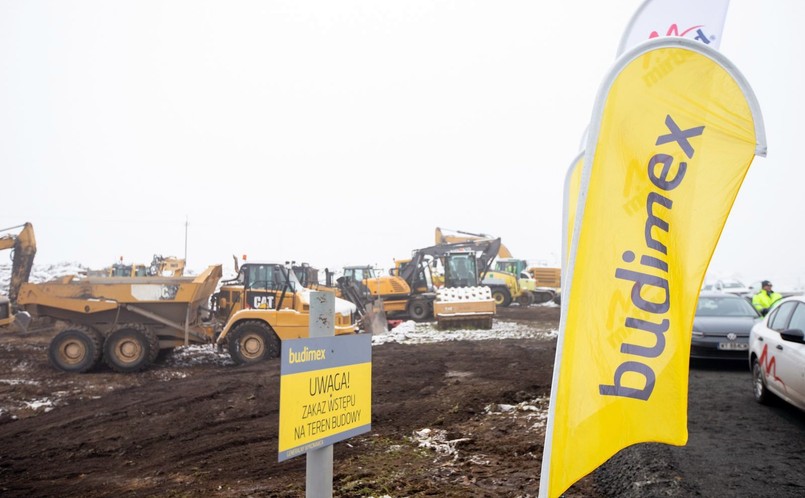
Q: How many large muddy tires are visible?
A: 3